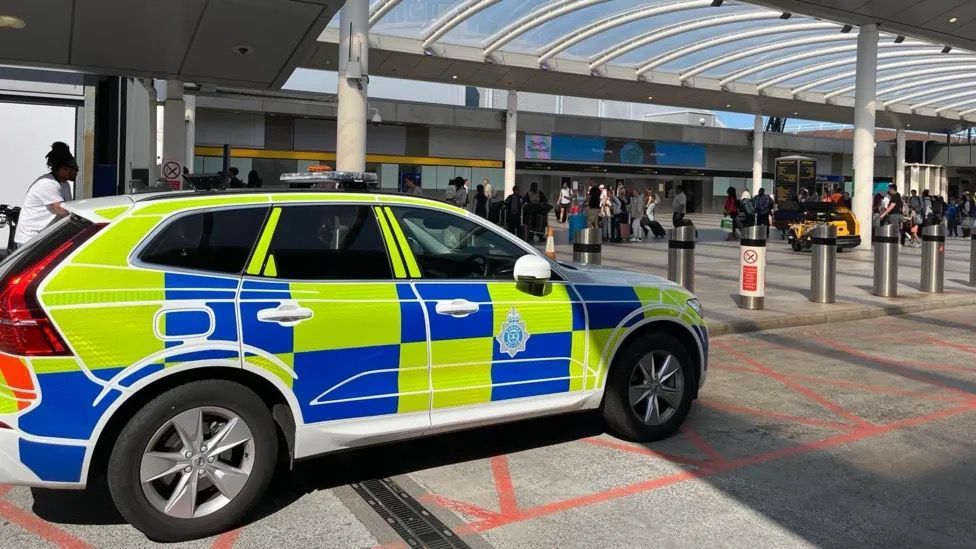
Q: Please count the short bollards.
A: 7